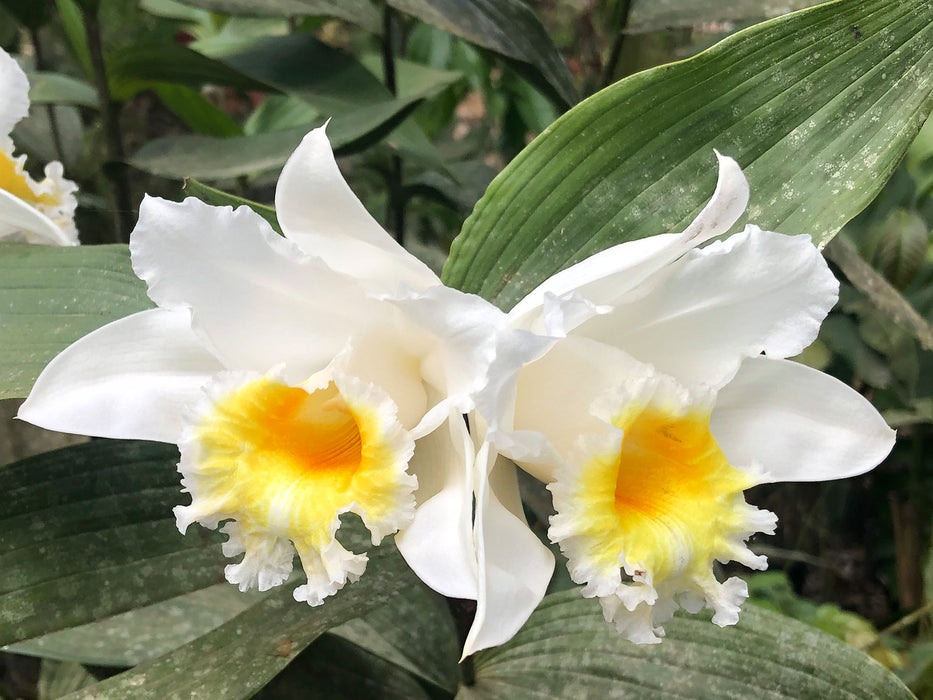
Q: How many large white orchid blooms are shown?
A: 2